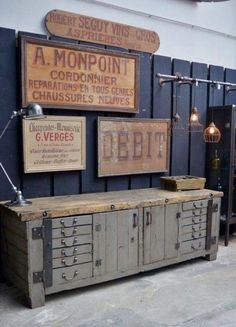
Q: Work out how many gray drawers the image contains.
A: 12